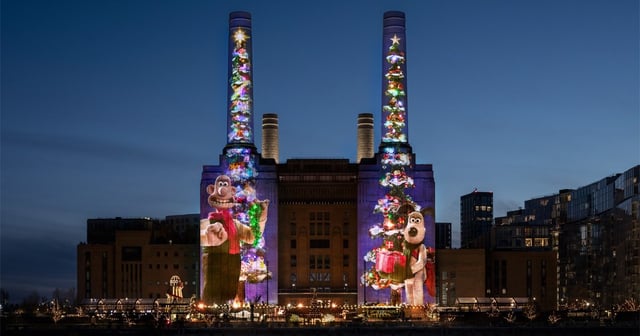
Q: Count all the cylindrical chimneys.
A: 4